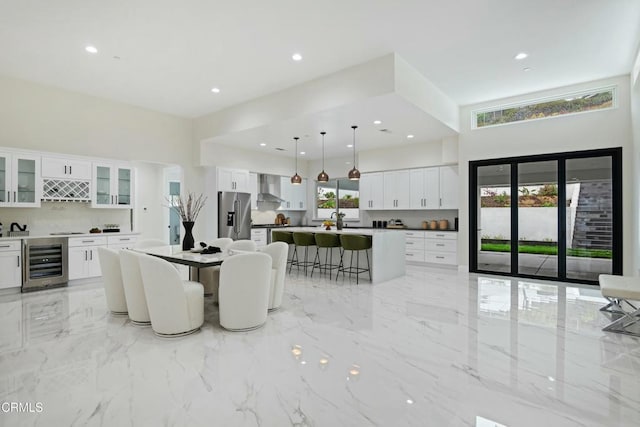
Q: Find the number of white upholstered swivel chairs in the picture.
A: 8